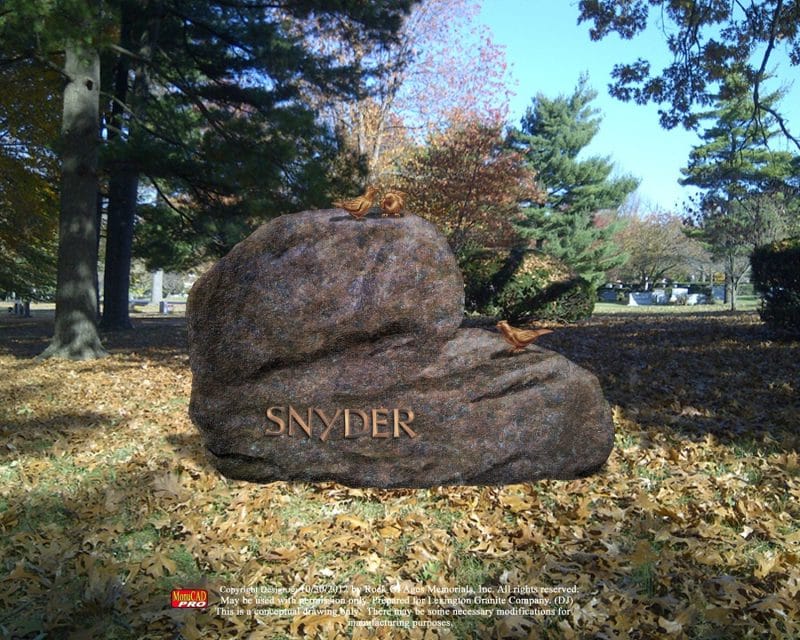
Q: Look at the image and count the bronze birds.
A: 3